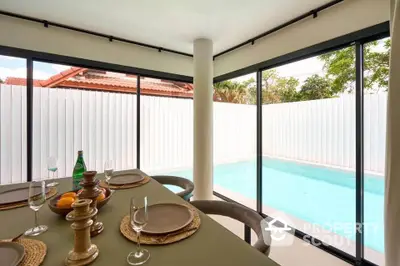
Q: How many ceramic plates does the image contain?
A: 4